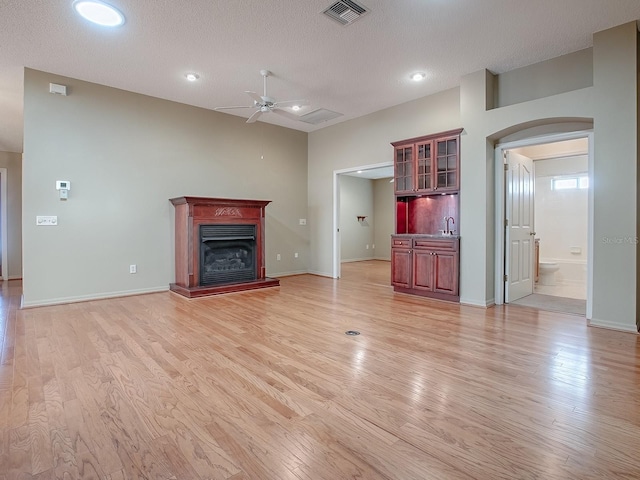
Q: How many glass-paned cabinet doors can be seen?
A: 3